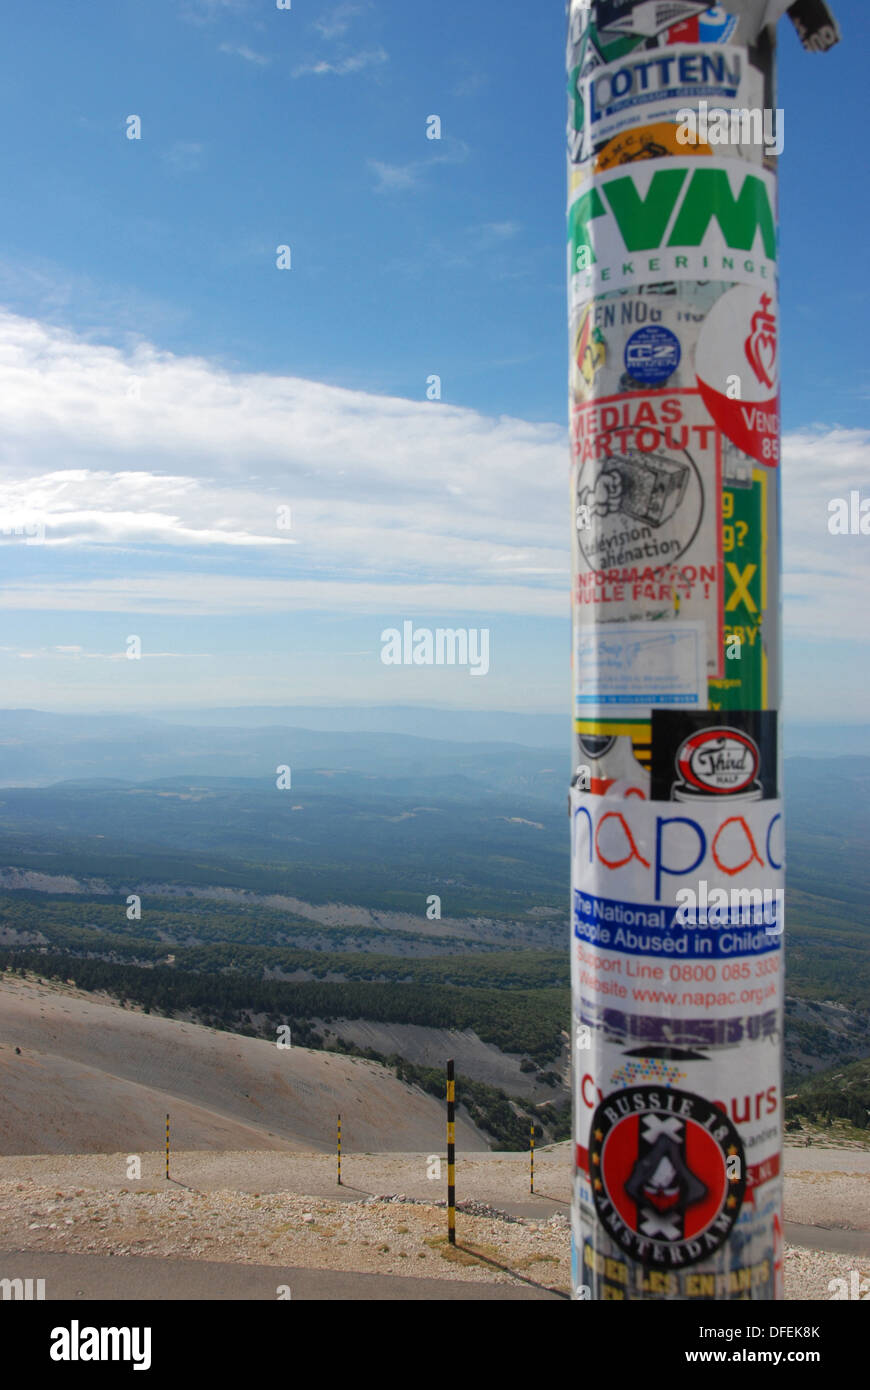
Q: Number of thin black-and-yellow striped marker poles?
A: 4